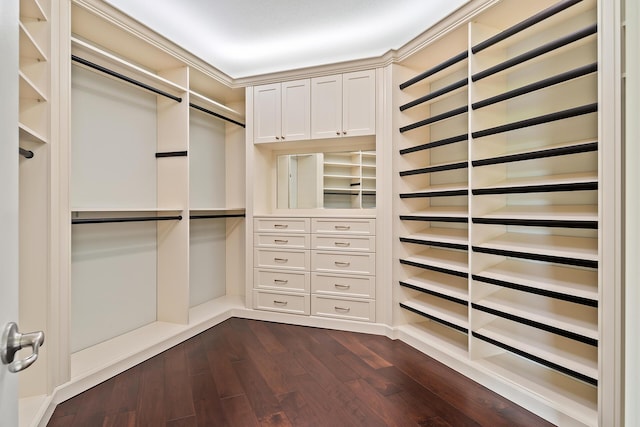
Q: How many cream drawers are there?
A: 10